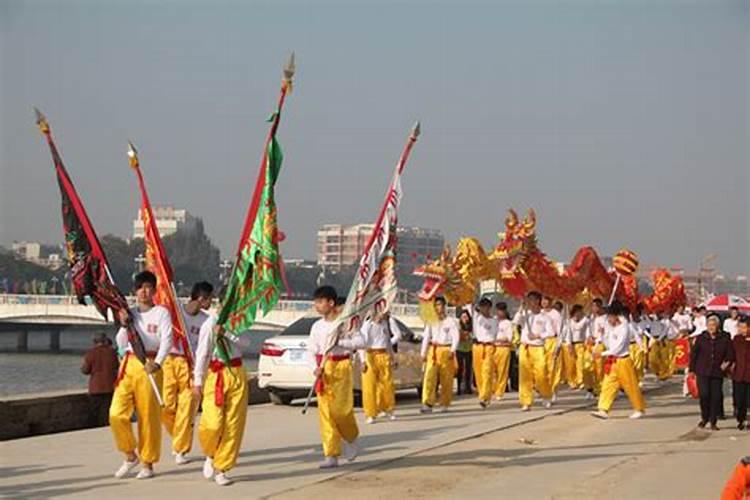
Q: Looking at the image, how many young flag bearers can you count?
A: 4